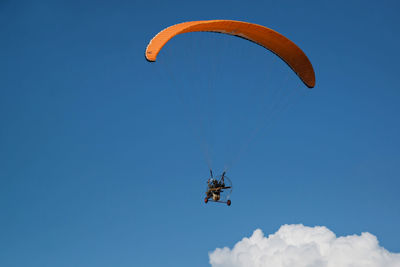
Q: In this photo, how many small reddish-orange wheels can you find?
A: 2